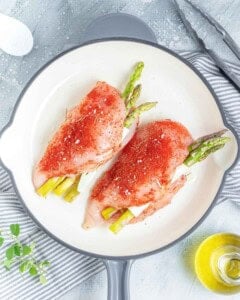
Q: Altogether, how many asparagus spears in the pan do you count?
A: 6